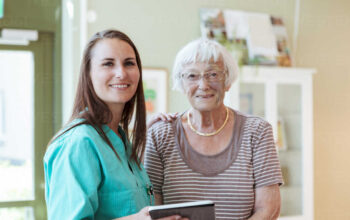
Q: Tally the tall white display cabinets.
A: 1